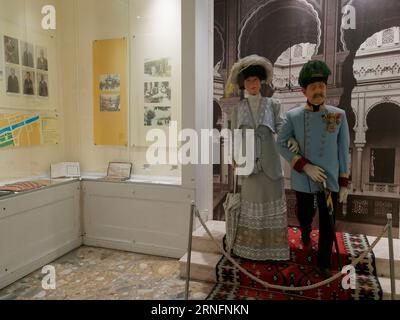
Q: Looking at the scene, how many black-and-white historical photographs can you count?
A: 11